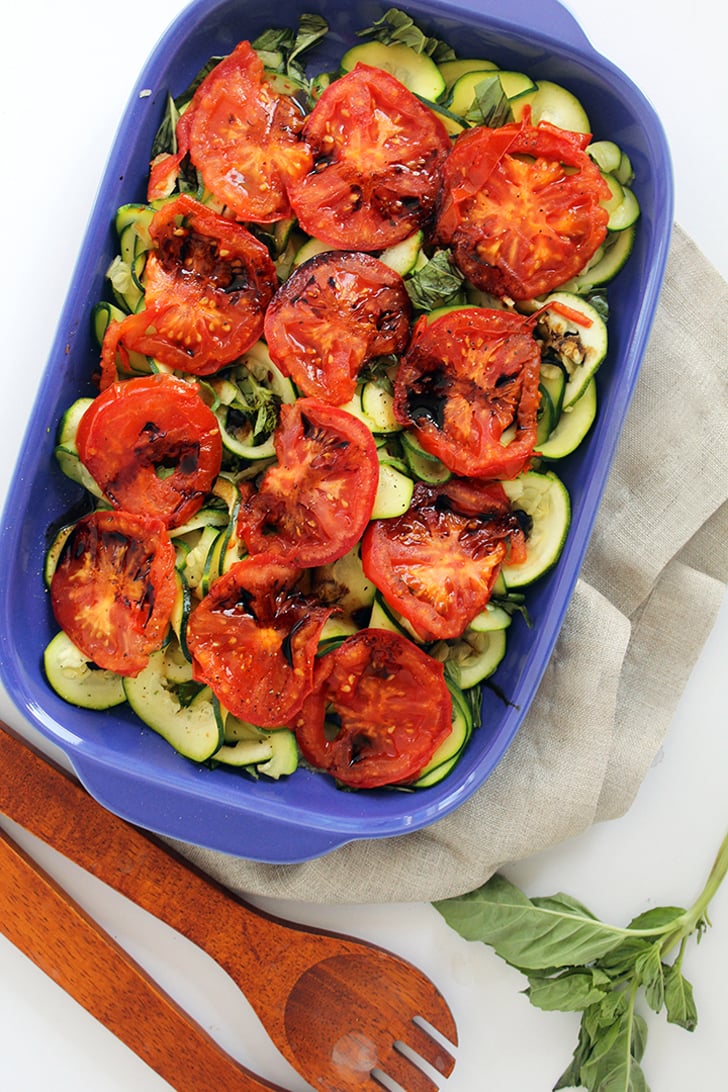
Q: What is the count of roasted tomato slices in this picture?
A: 12